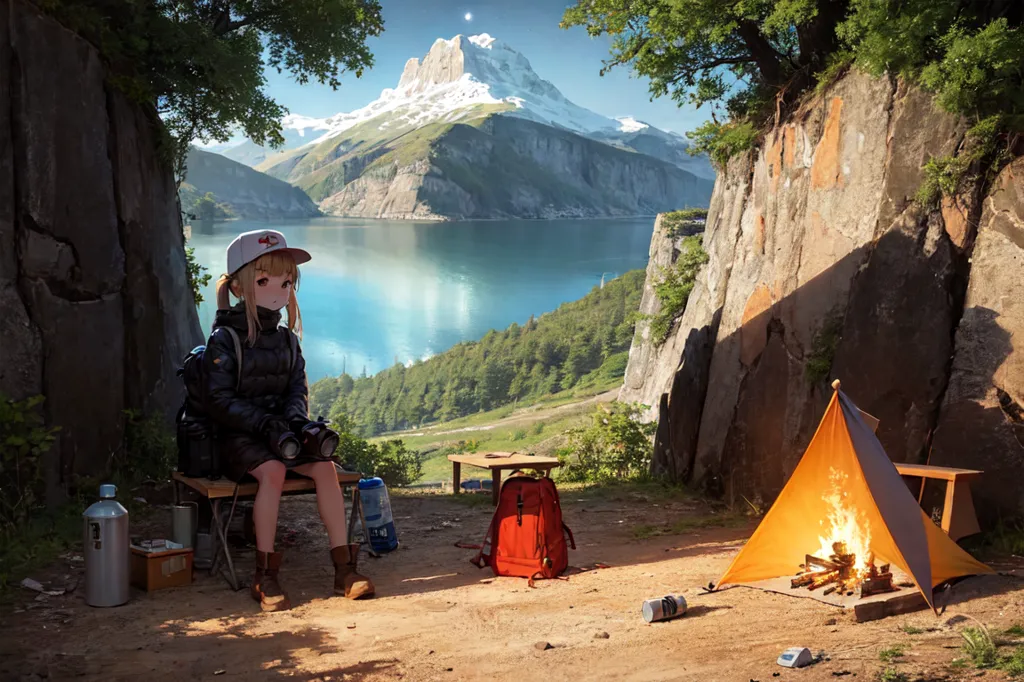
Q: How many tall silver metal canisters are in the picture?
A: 1